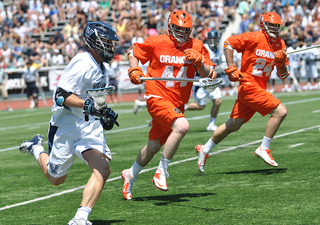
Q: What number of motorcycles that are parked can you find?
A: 0